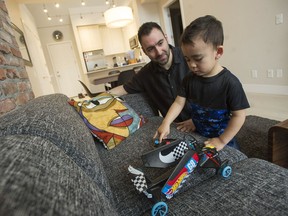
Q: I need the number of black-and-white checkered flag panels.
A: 2